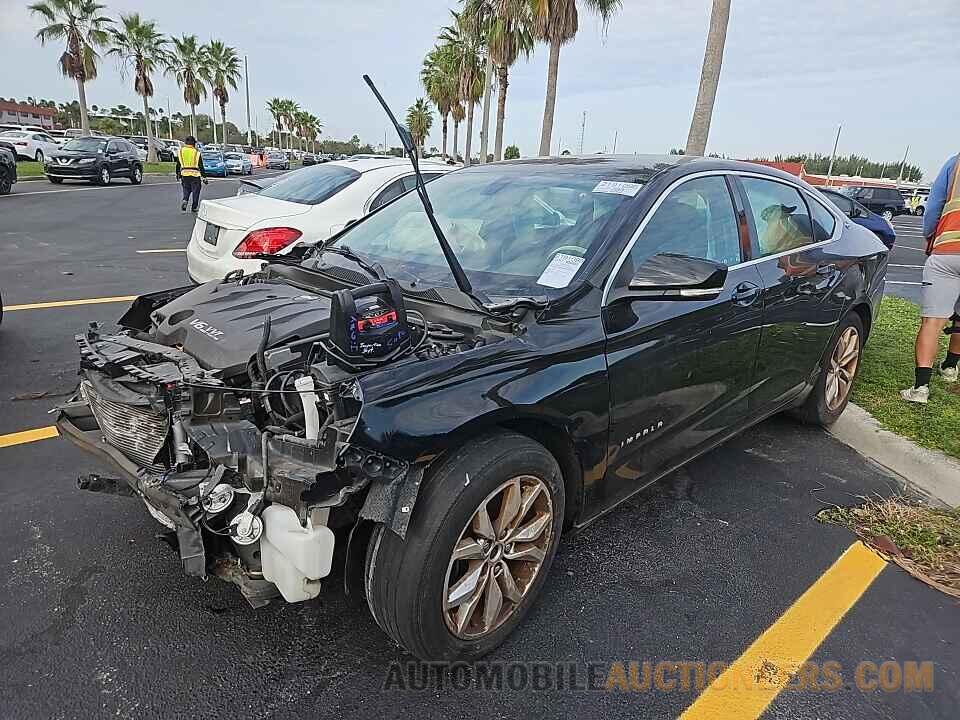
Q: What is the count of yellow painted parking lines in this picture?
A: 4